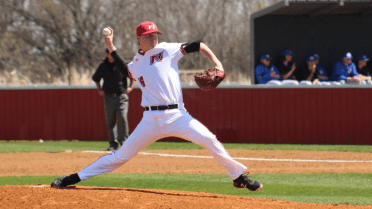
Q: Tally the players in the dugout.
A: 6